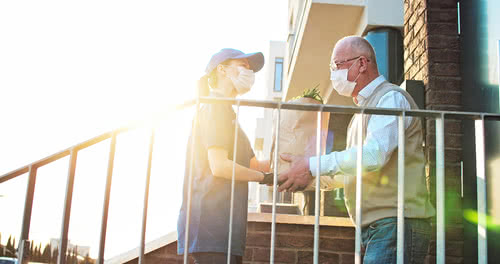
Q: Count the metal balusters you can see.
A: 12